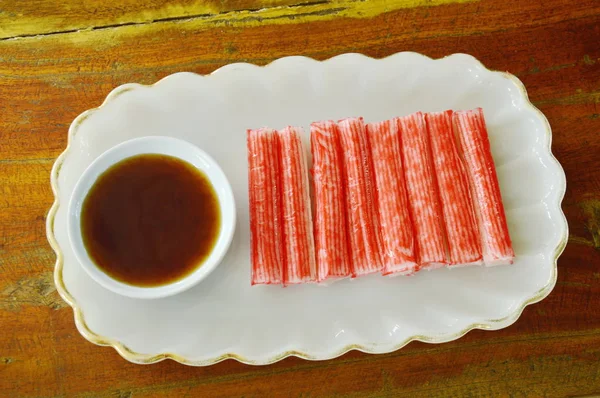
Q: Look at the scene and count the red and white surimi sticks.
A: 8